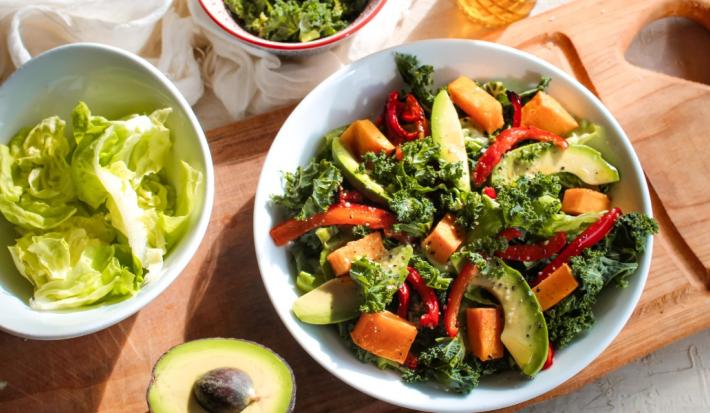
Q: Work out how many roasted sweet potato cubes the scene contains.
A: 9